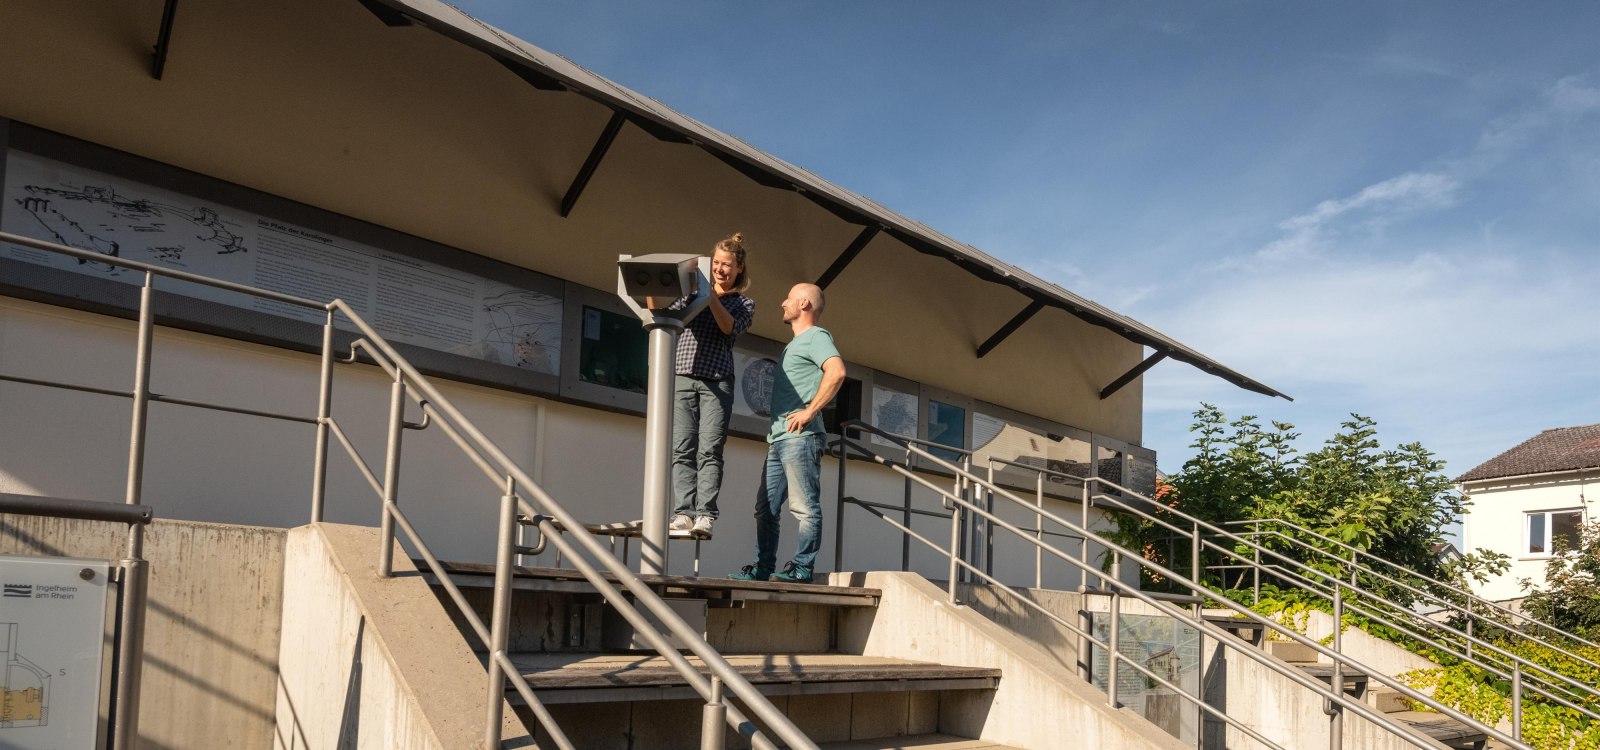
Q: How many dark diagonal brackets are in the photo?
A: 5